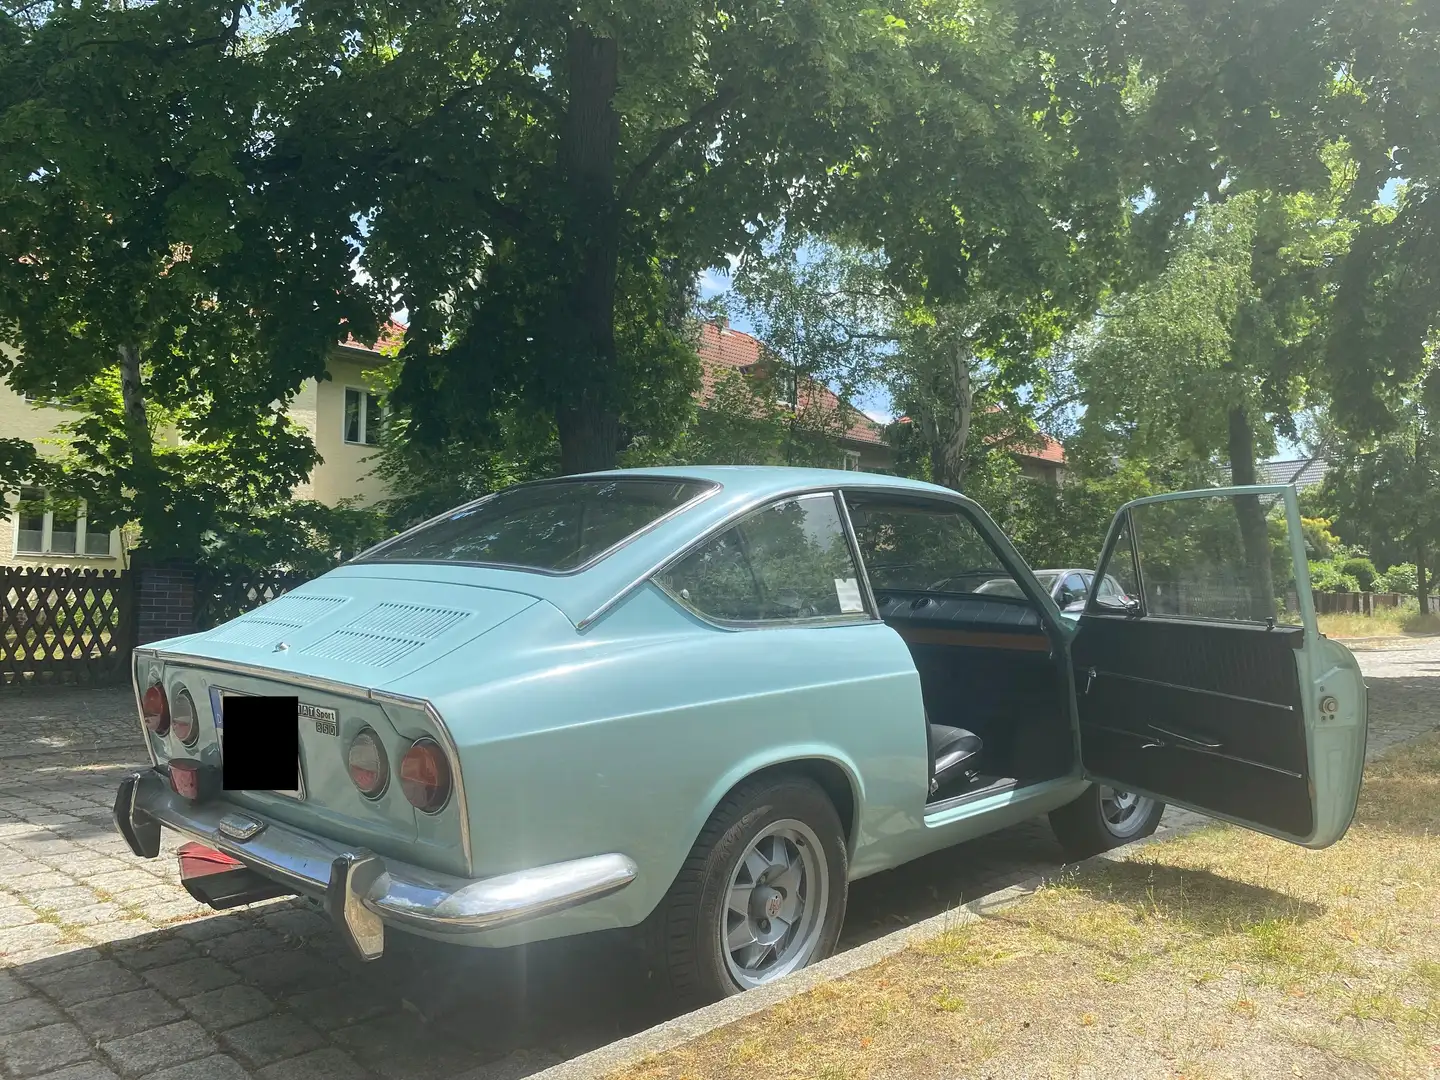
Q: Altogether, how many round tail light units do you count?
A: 4